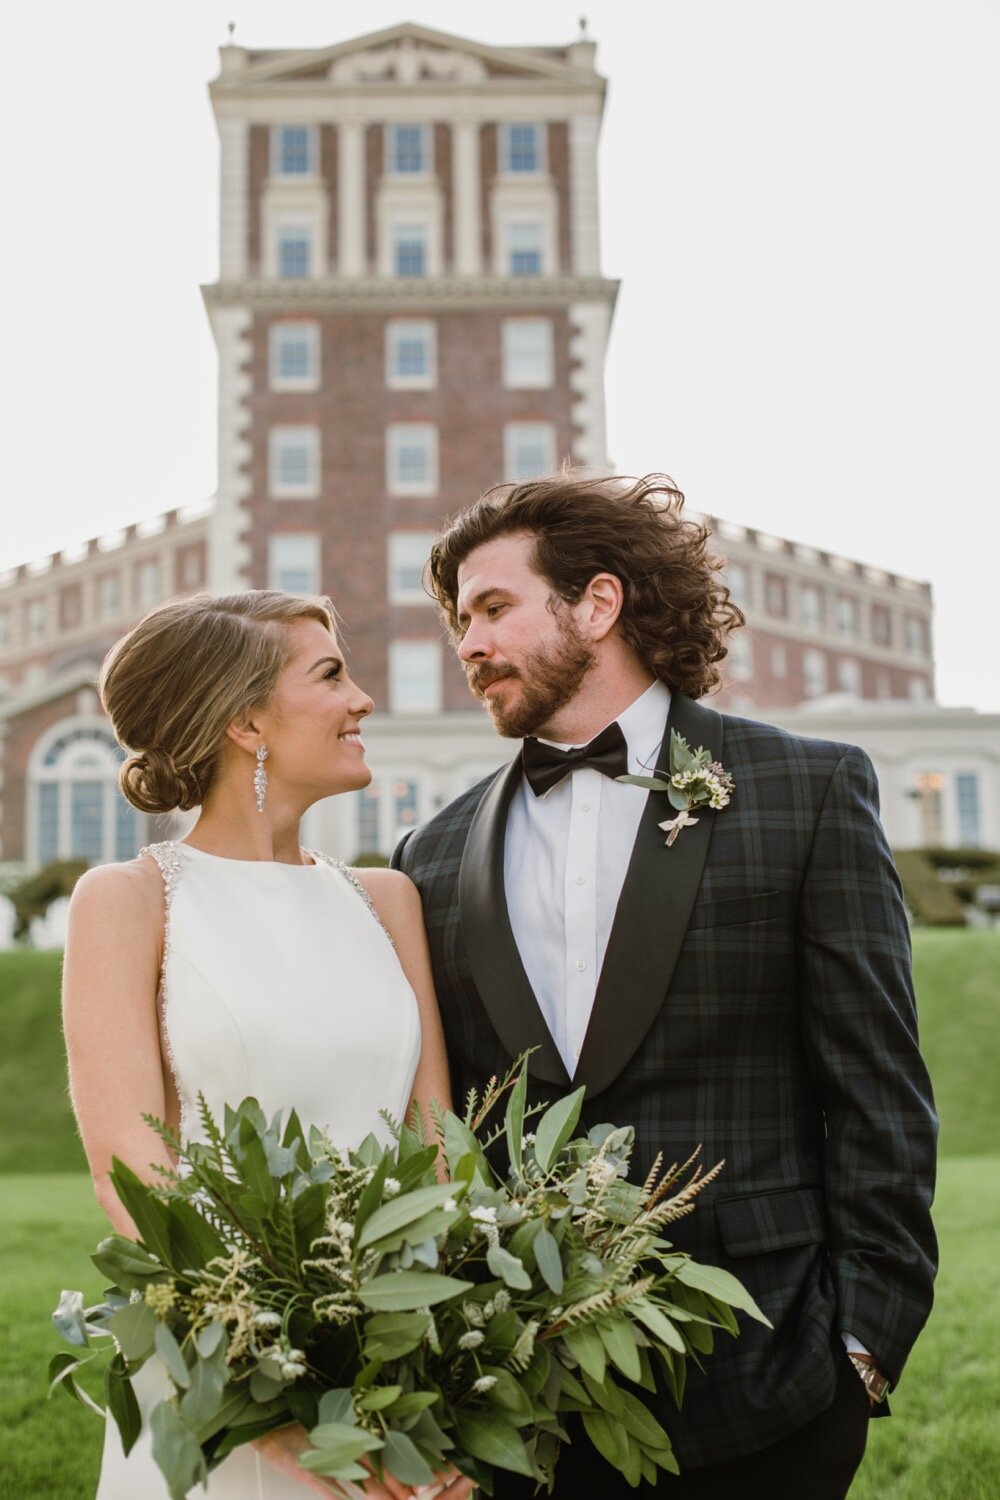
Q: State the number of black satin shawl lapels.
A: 2